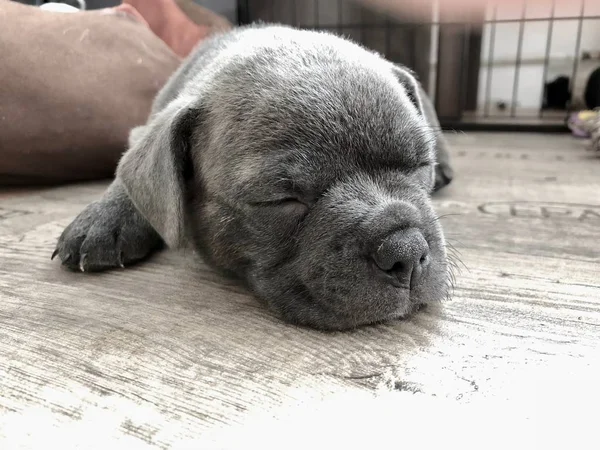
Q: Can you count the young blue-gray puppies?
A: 1